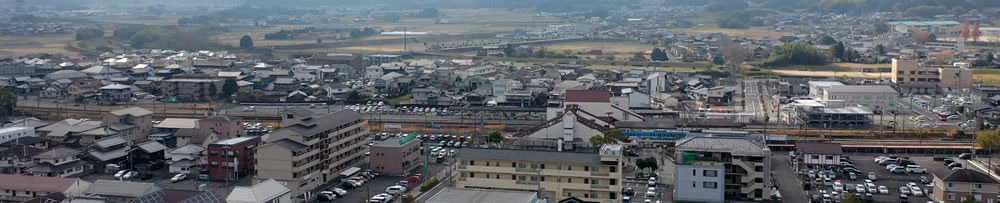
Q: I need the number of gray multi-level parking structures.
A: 1